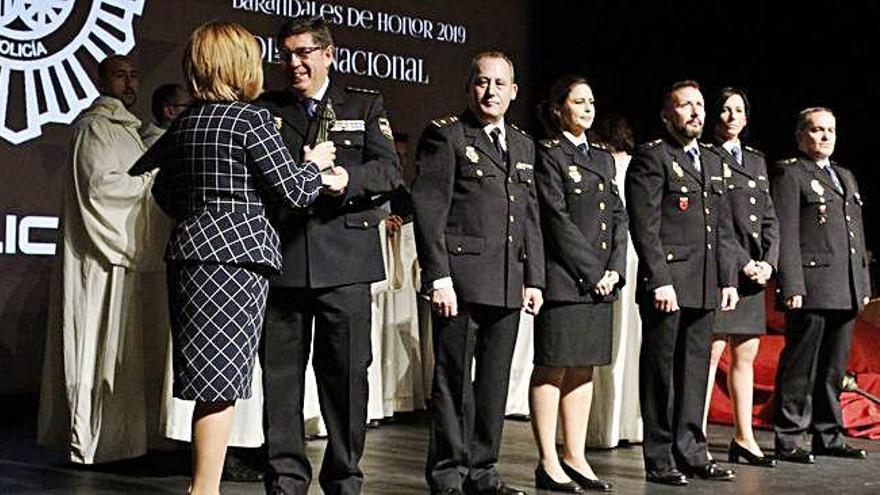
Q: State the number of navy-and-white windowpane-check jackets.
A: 1